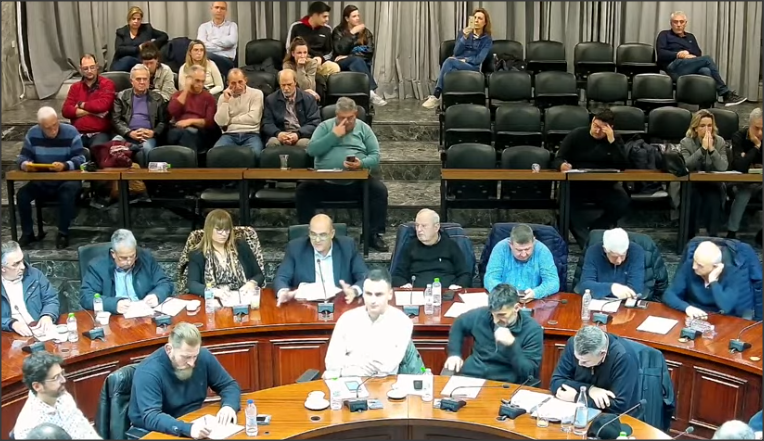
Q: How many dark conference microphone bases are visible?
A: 13